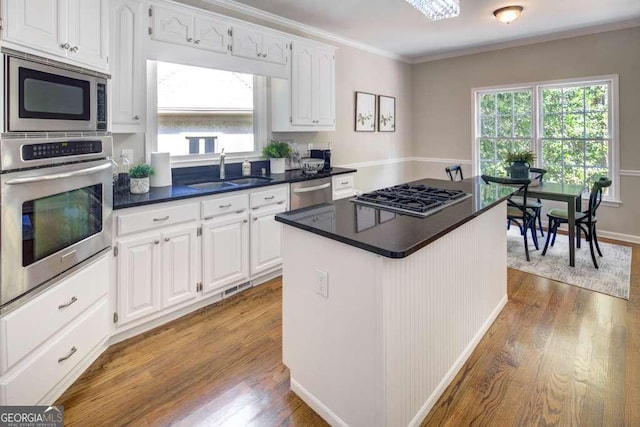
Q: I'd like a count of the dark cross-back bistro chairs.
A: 4